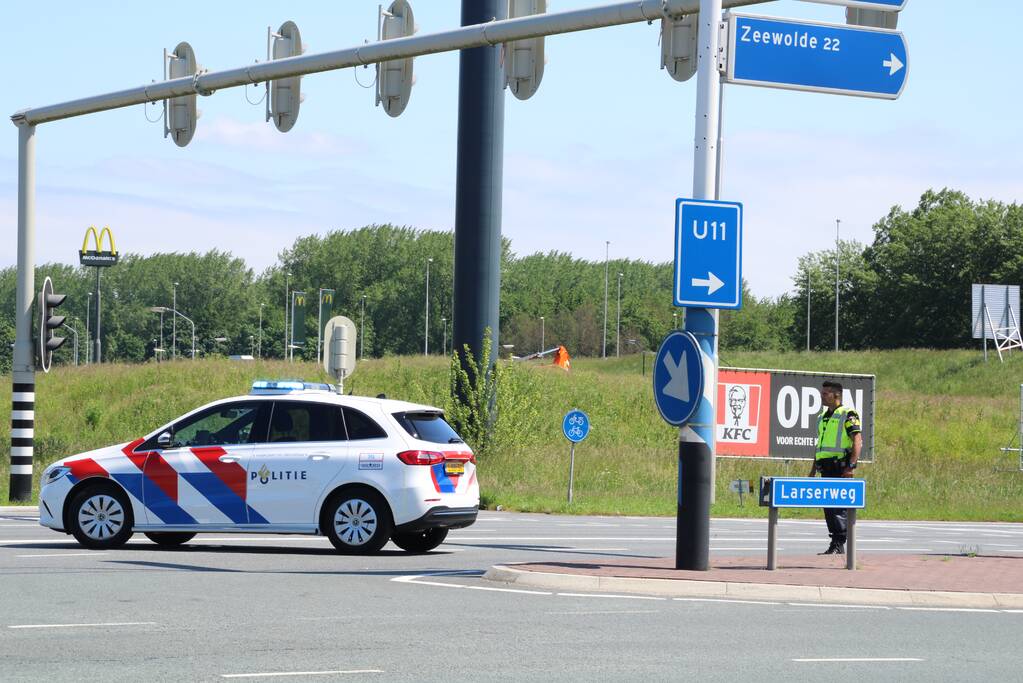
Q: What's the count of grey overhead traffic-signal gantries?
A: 1